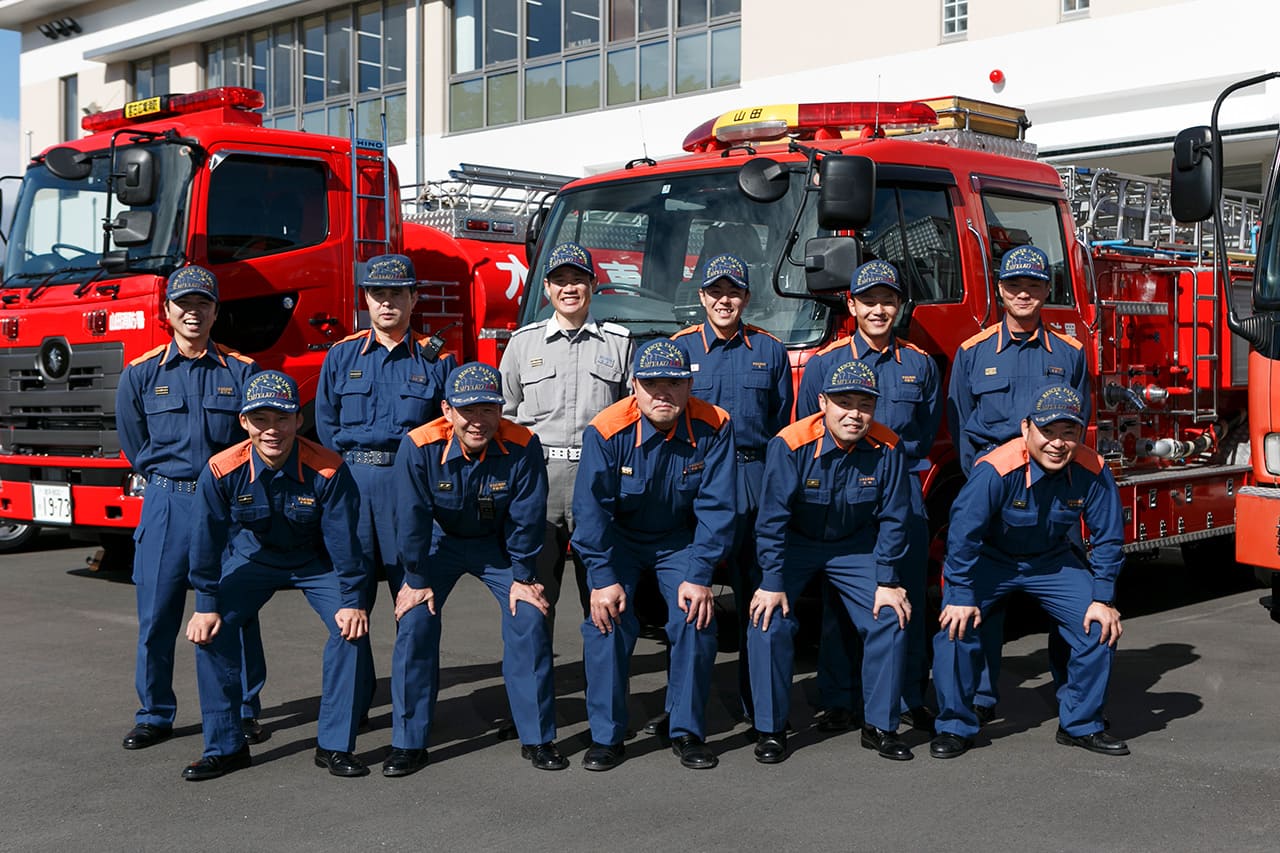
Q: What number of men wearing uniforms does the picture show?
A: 11